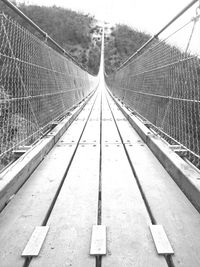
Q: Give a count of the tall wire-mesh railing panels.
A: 2